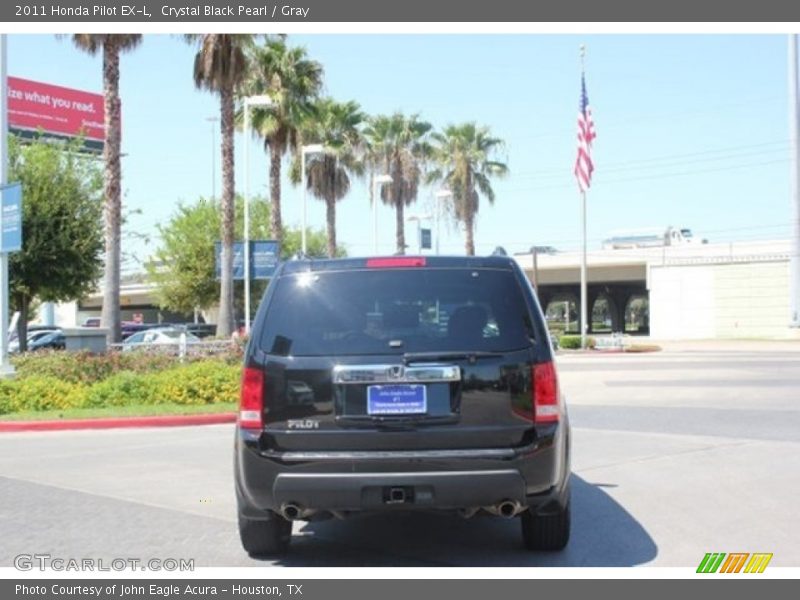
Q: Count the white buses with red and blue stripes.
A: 0